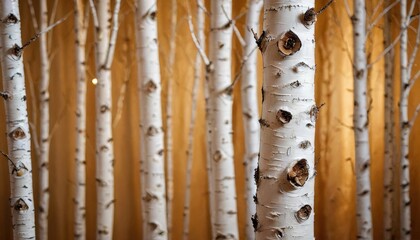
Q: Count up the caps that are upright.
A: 0